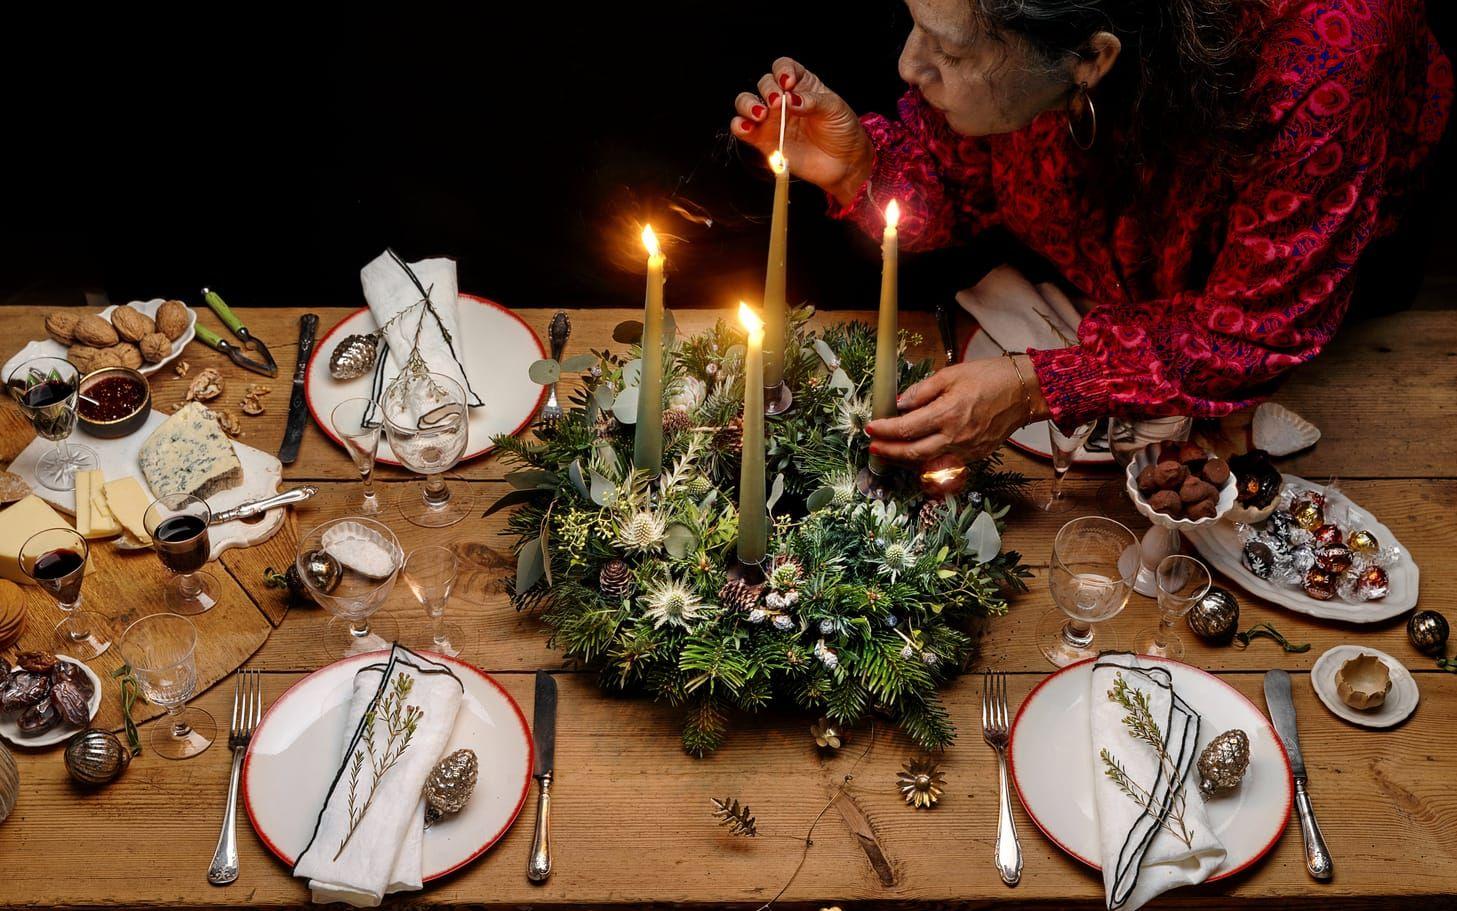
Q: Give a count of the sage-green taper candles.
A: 4